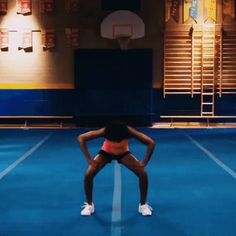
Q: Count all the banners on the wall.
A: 12